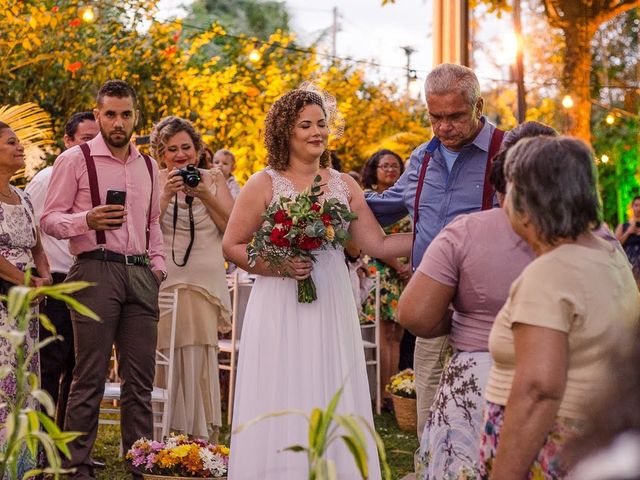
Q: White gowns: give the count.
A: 1